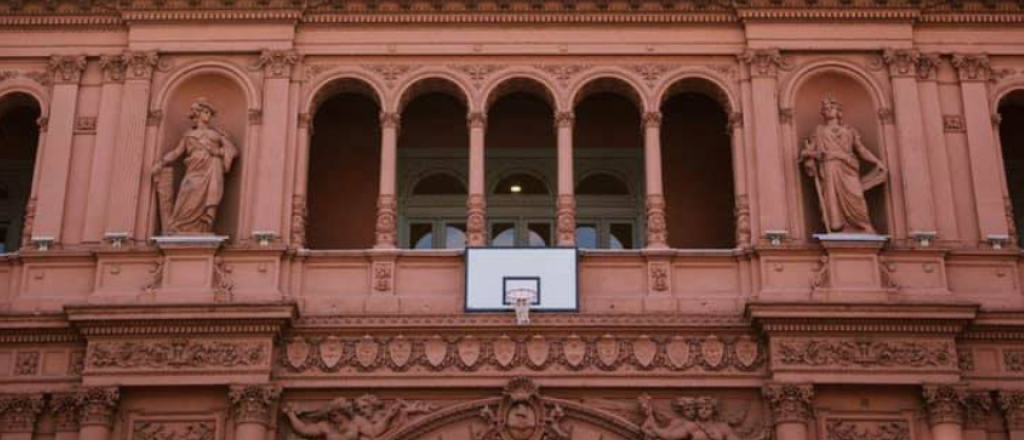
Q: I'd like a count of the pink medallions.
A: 14